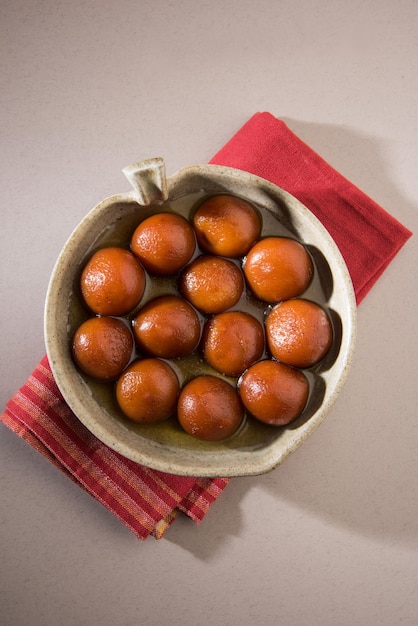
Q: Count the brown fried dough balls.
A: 12